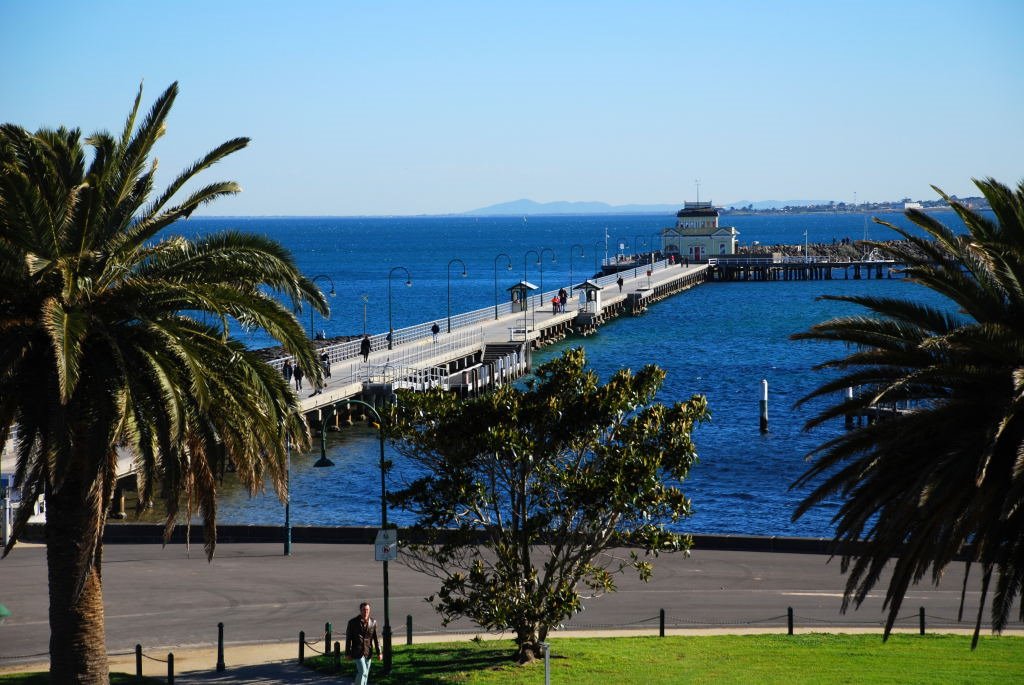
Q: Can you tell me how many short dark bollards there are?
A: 10